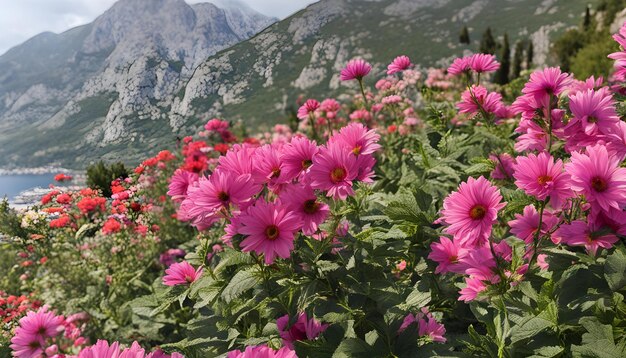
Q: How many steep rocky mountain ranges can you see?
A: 2